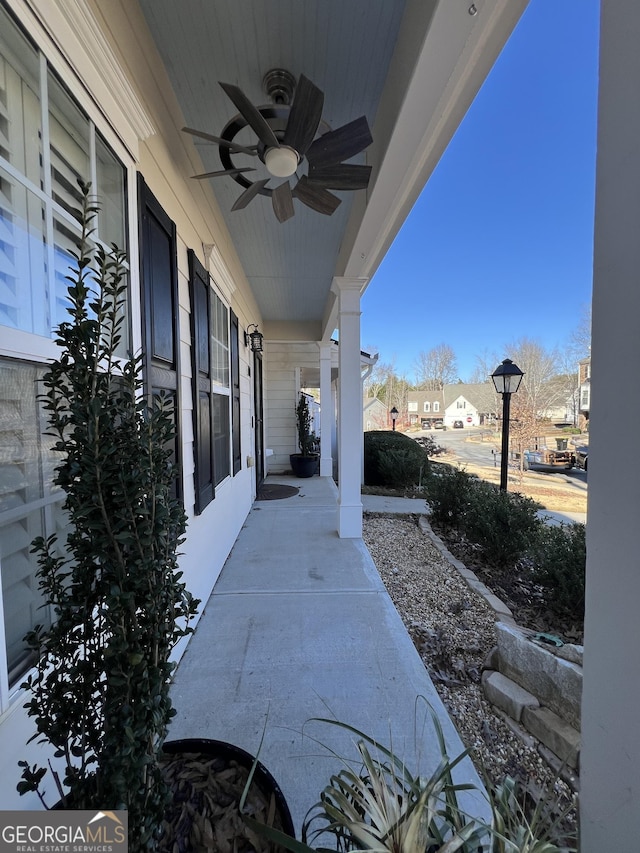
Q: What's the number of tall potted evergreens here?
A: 2